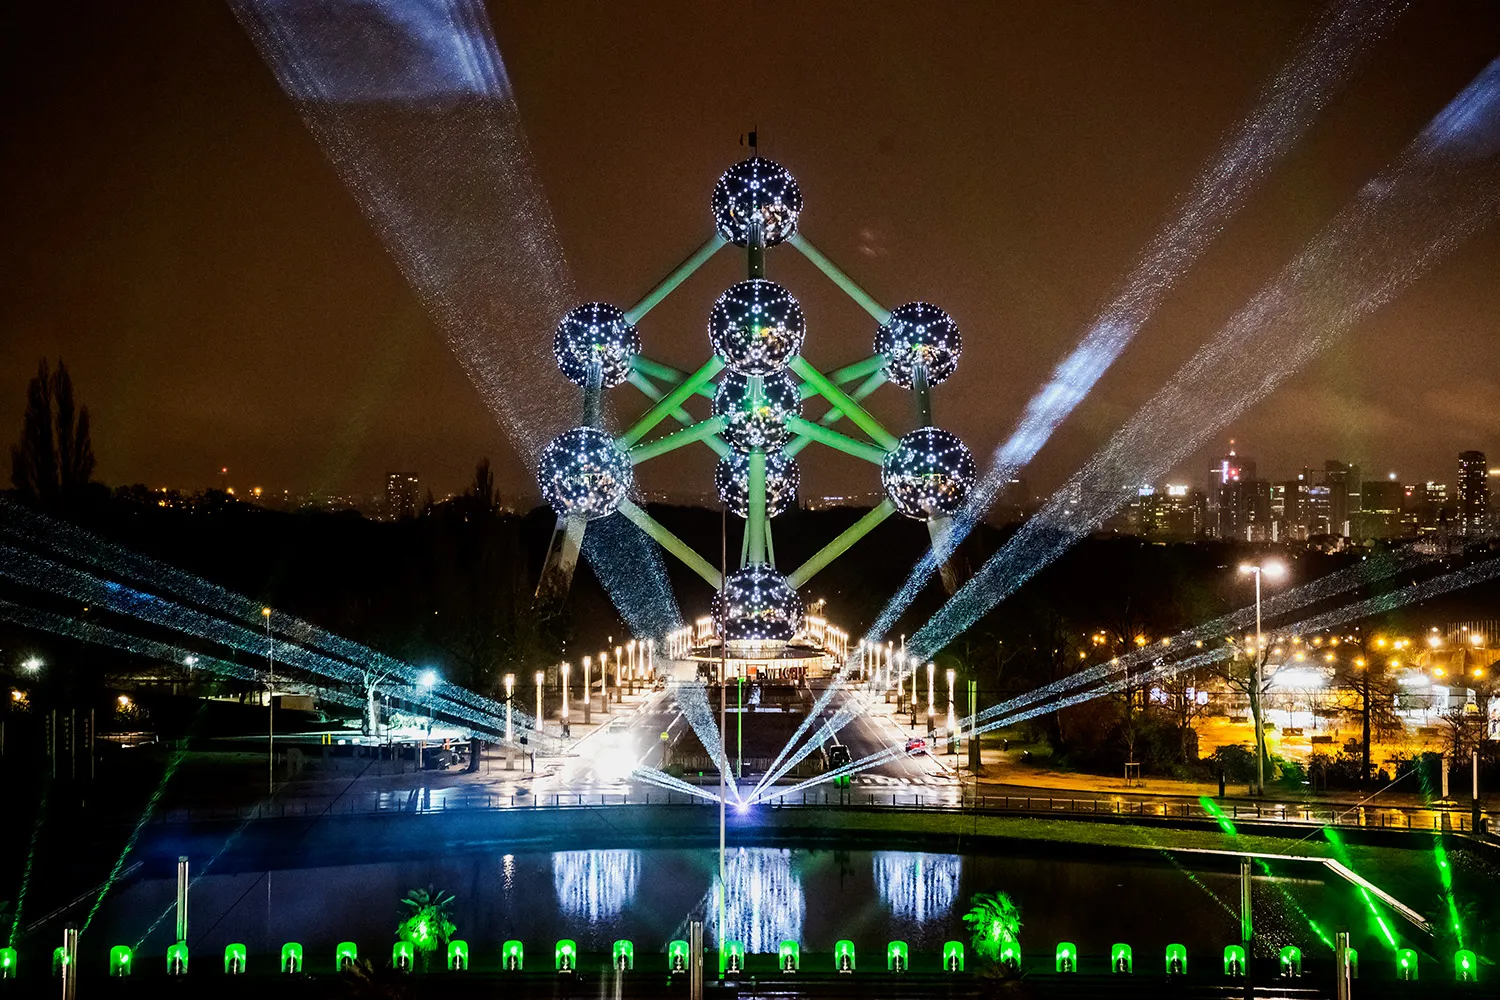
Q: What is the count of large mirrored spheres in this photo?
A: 9